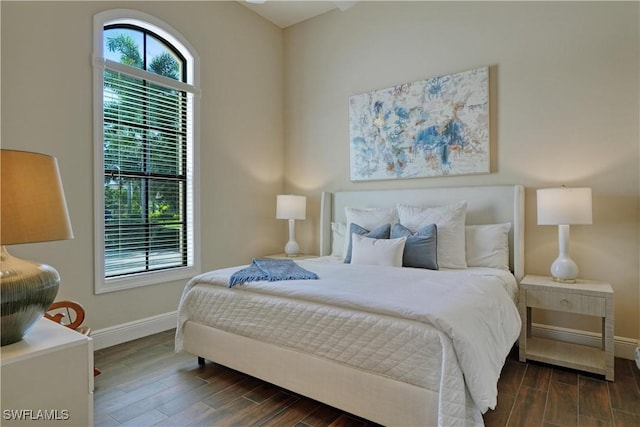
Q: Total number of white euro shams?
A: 2